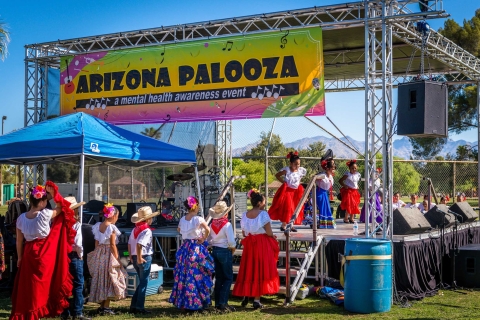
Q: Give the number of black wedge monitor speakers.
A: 3